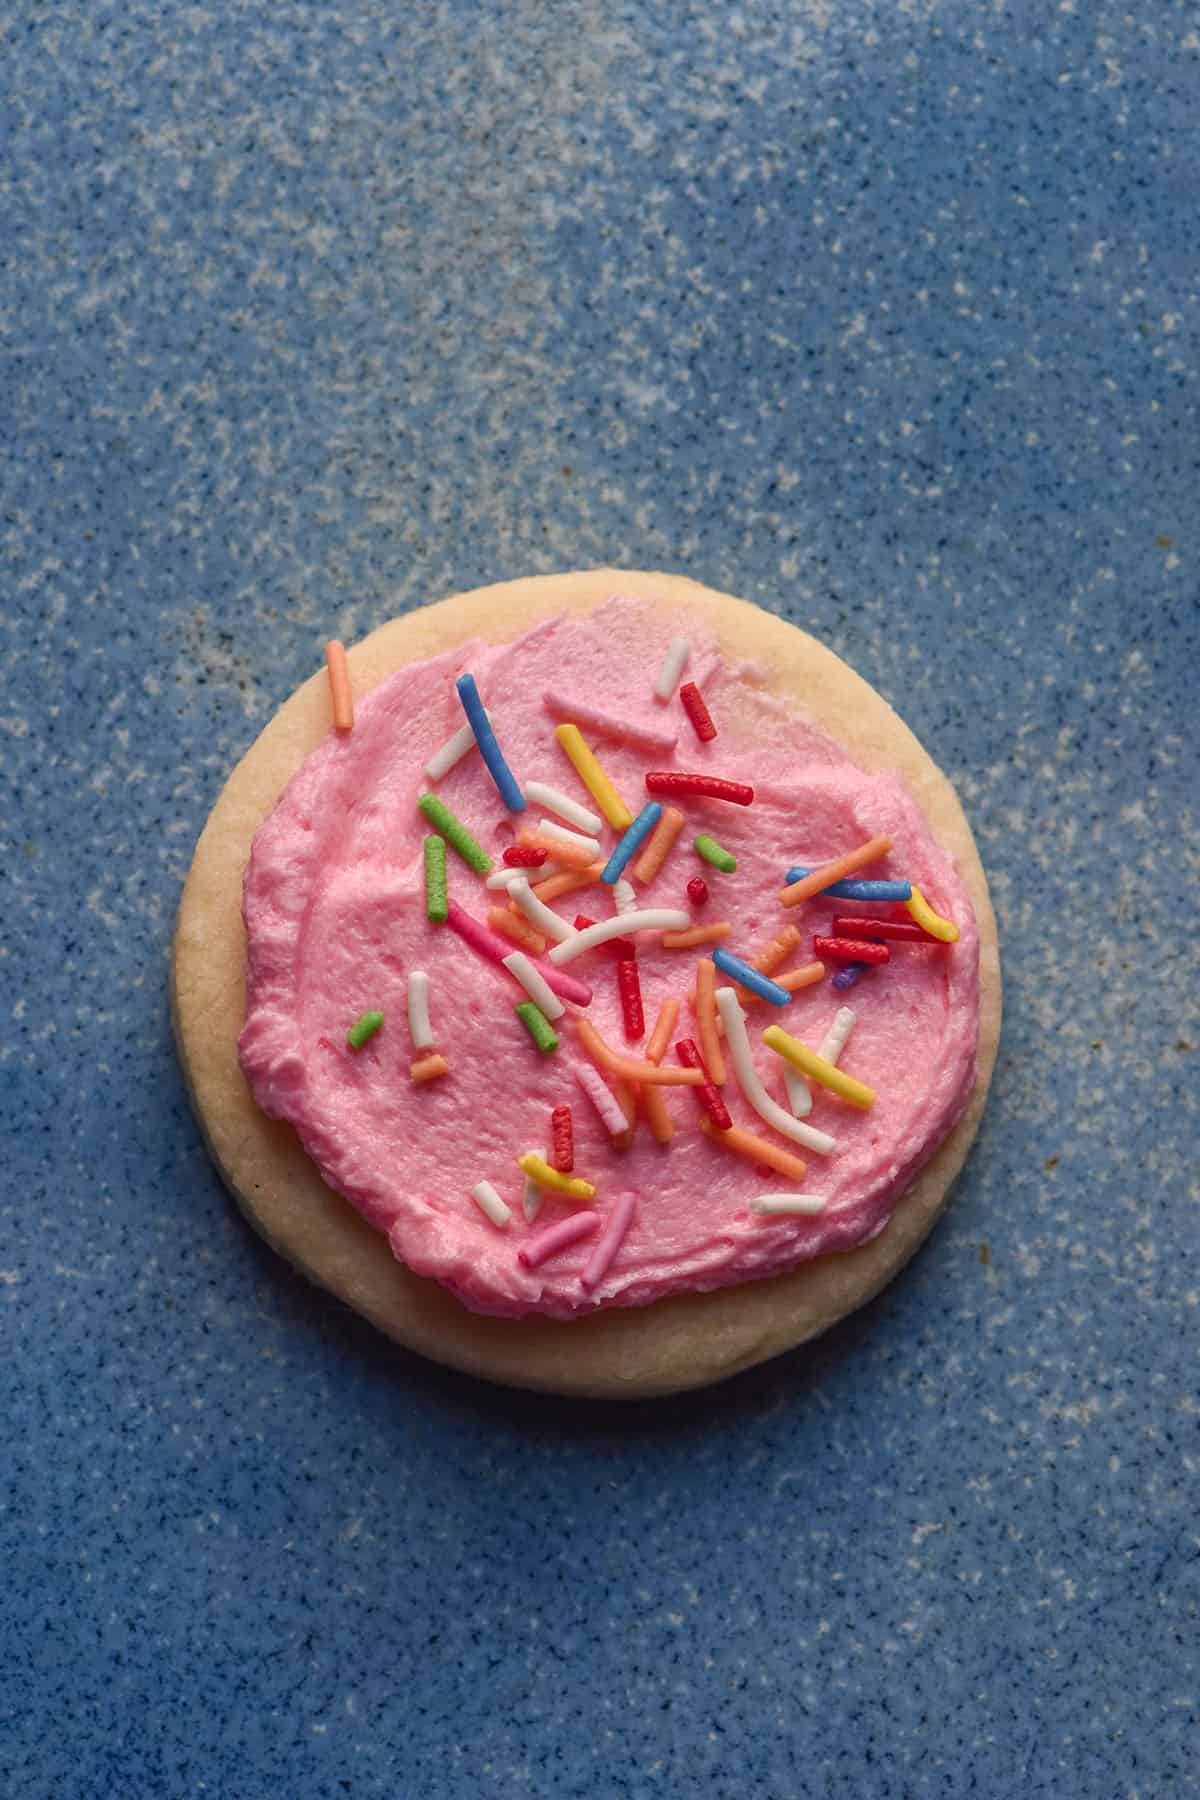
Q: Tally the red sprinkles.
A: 10